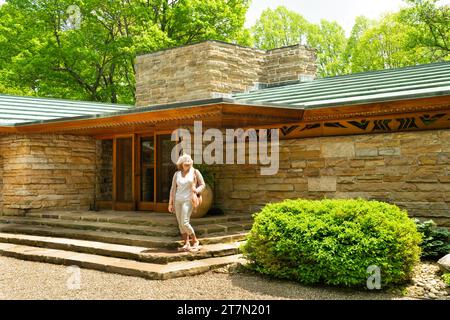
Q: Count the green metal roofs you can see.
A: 2